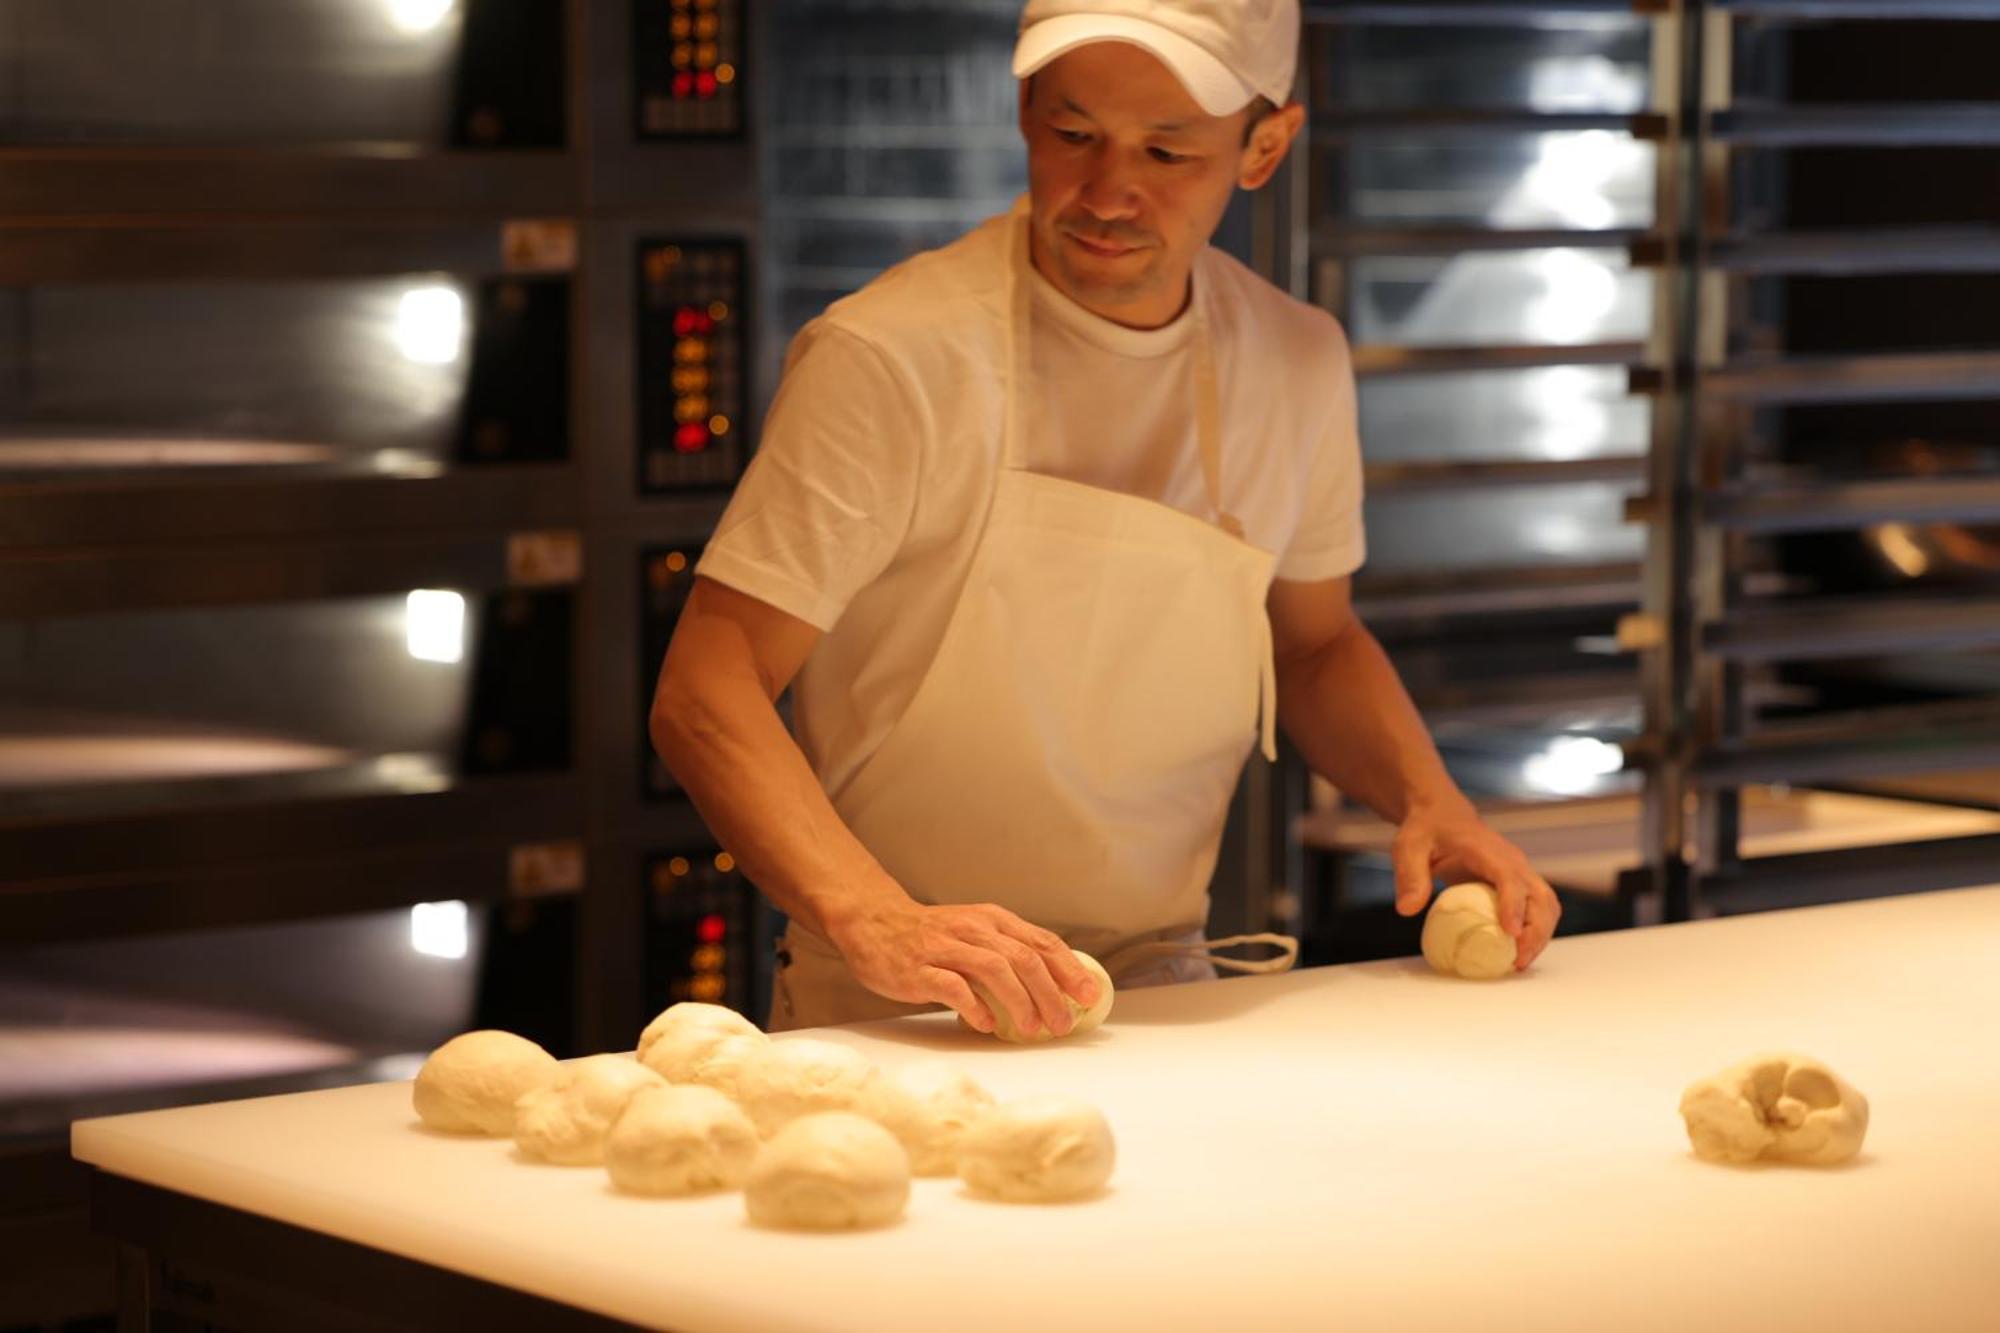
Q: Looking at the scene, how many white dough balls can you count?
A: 11